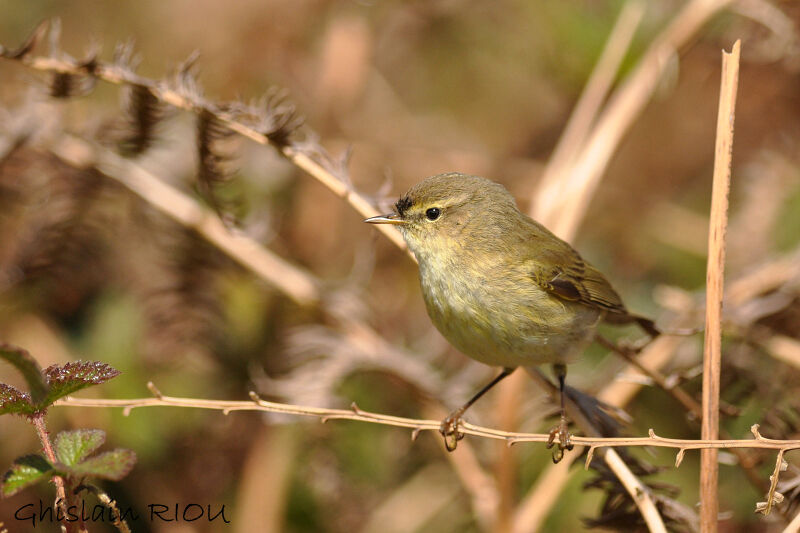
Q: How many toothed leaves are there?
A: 6